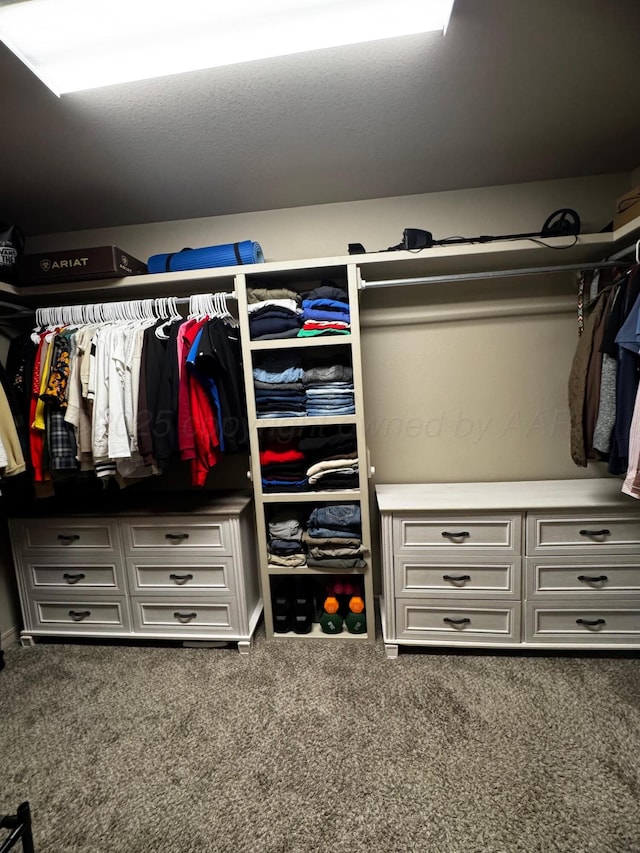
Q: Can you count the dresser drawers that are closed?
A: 12